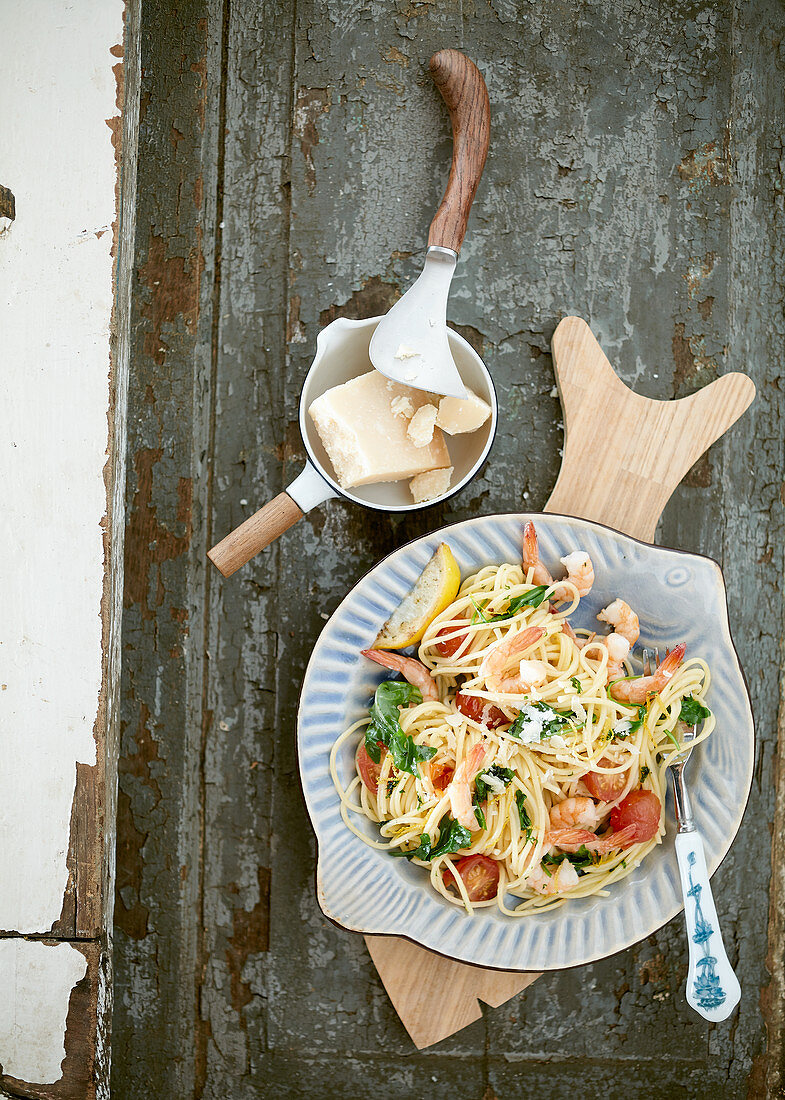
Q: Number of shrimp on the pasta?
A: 8